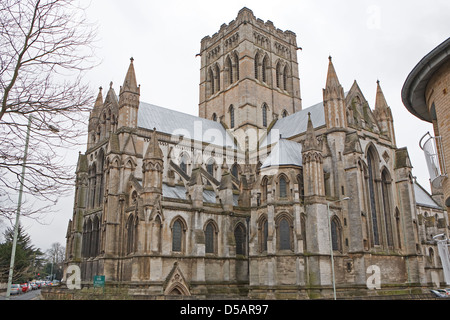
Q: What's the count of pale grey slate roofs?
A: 5